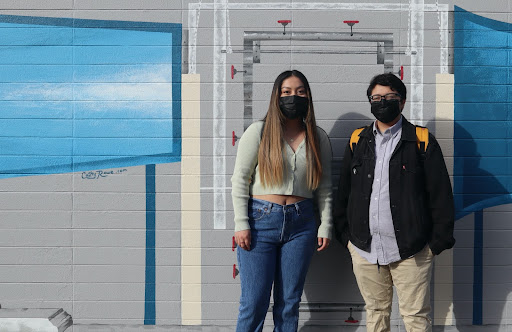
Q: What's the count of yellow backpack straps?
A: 2